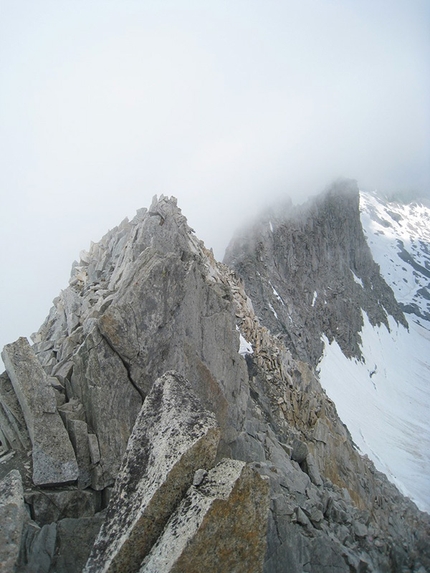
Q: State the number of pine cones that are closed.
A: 0